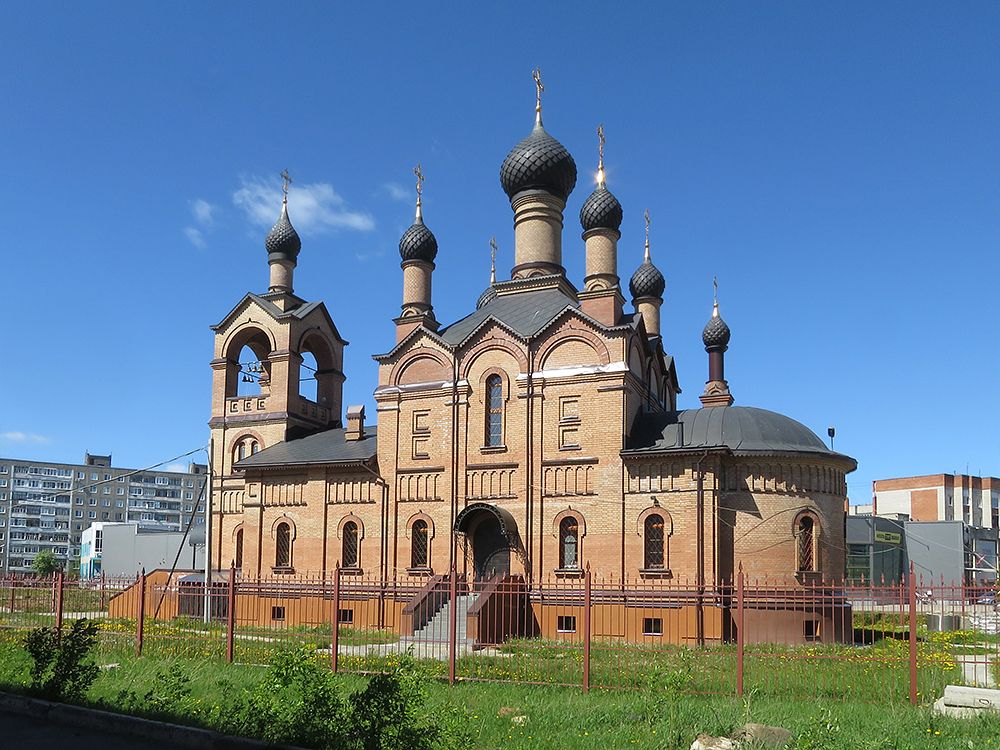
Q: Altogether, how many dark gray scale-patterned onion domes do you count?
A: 7